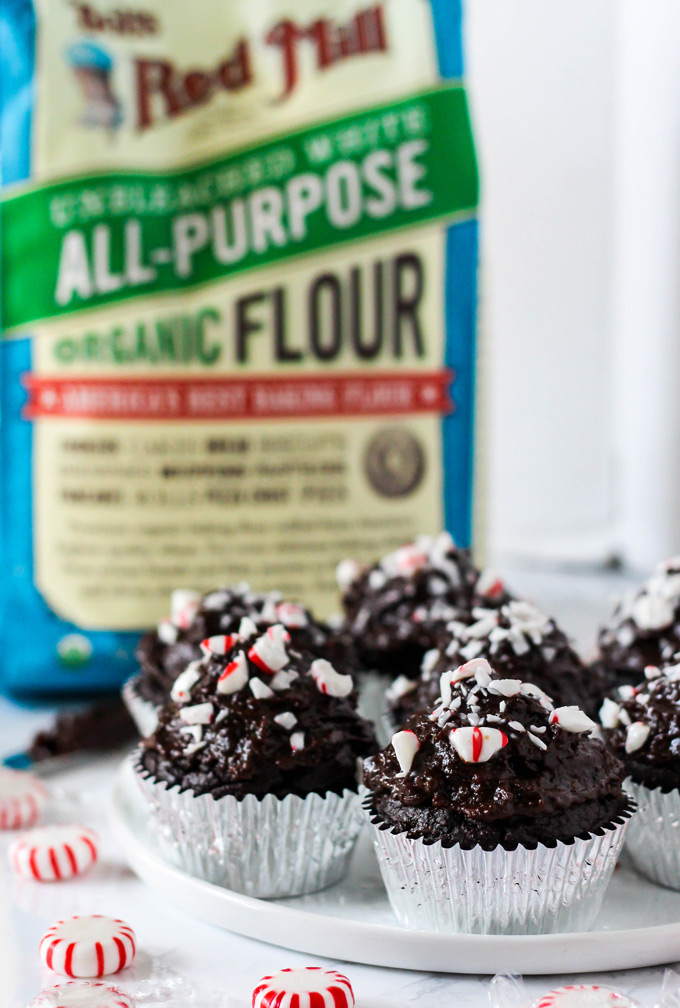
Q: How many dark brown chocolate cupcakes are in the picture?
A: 7